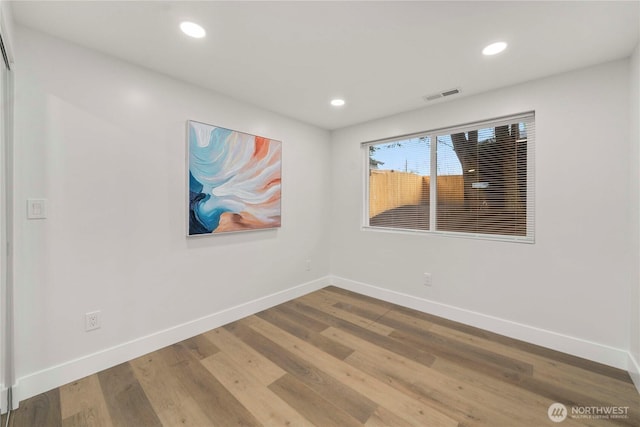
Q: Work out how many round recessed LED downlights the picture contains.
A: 3